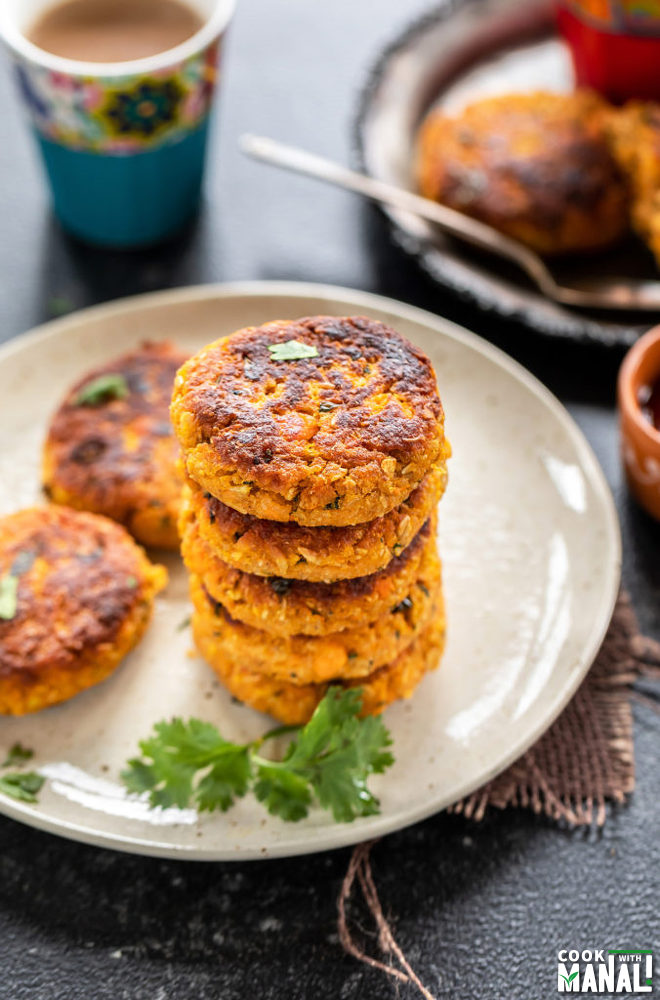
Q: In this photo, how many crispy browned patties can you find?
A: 9